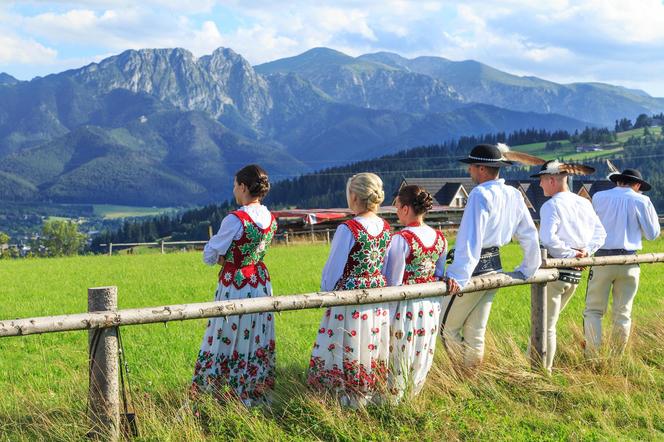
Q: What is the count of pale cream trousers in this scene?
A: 3